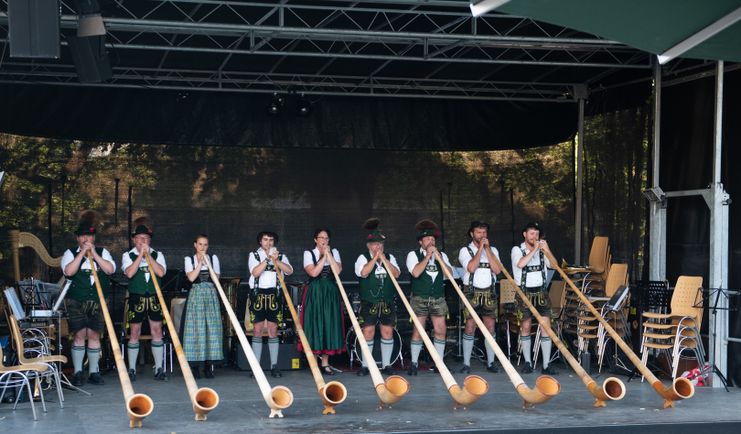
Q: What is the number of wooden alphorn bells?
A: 9